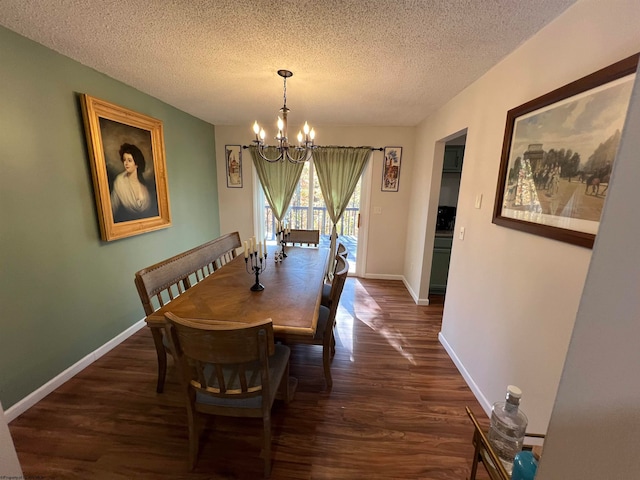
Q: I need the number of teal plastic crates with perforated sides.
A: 0